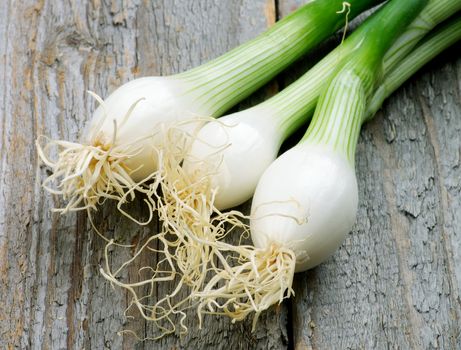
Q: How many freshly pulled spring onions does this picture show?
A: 3